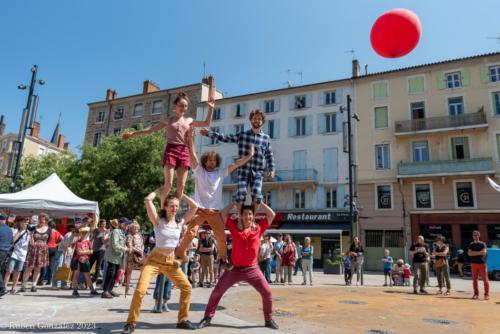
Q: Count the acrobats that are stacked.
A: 5